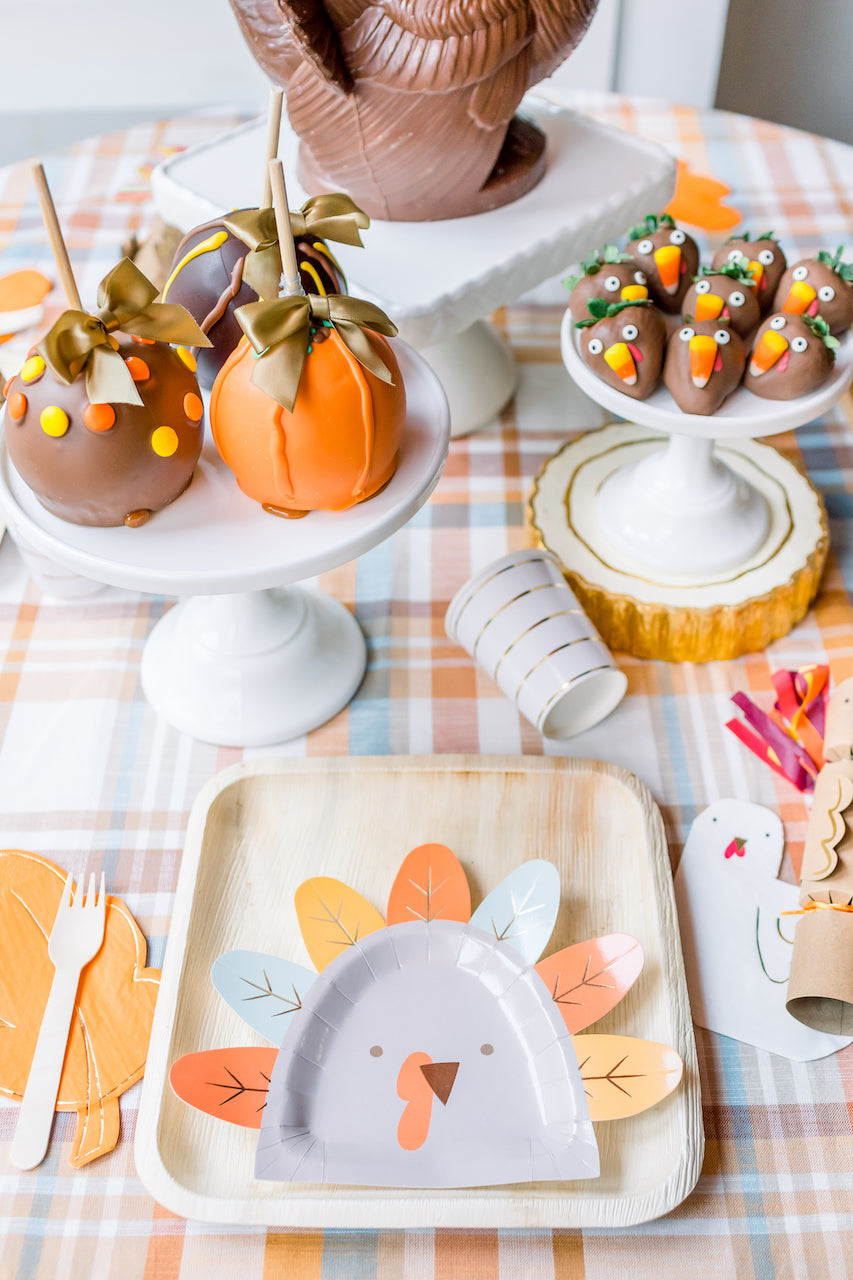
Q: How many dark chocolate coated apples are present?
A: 1